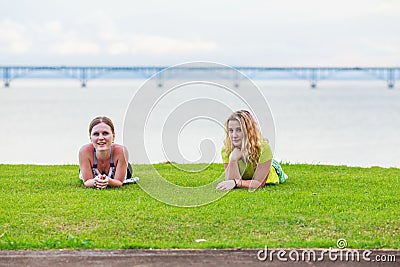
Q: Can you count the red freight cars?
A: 0